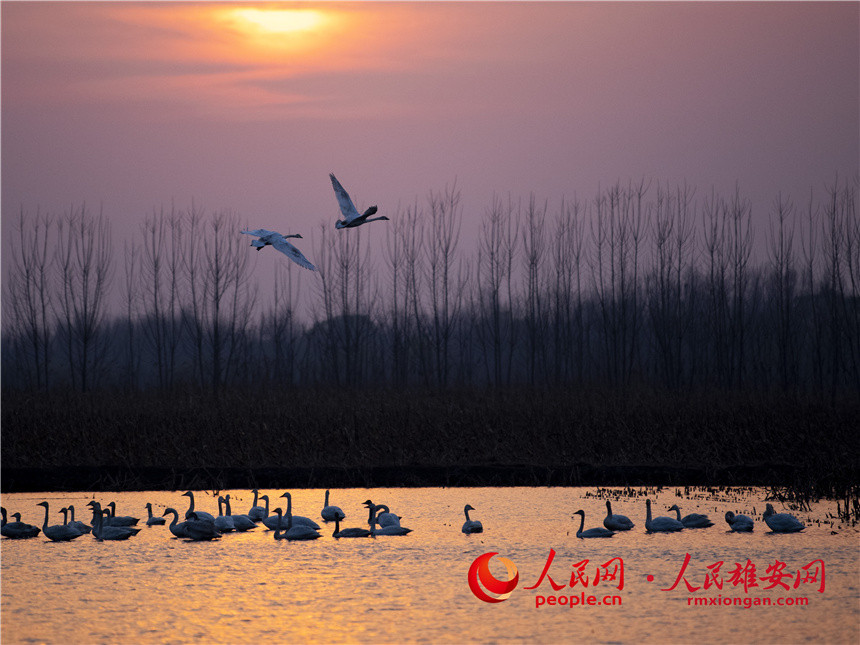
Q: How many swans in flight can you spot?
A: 2